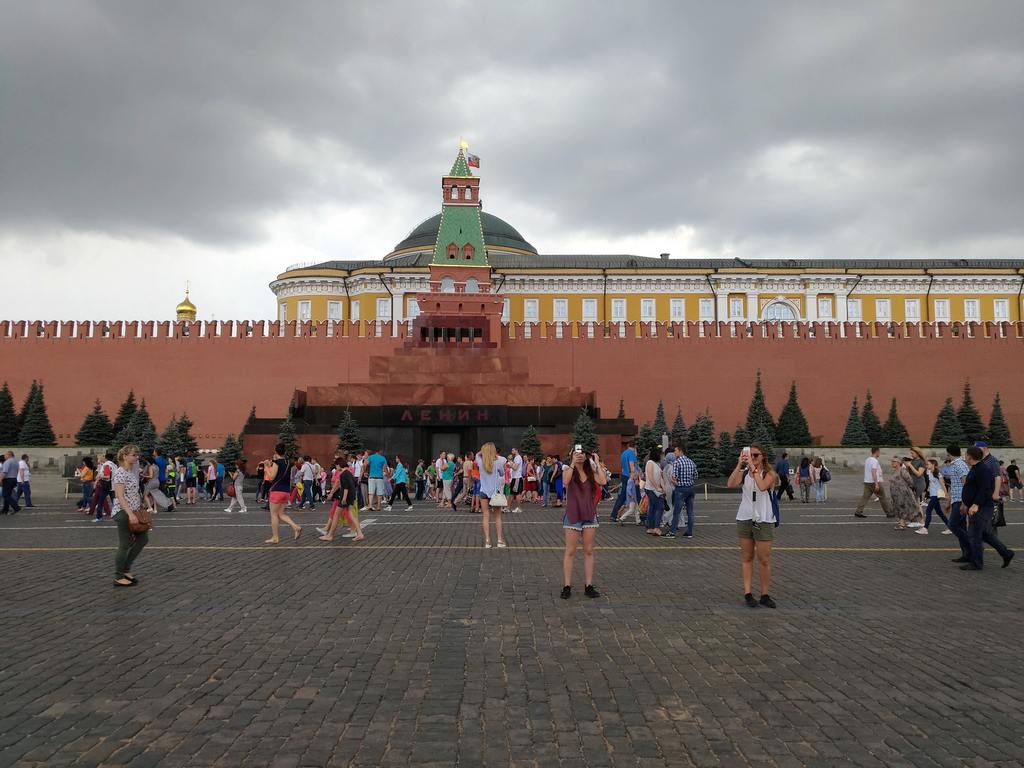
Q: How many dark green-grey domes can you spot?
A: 1